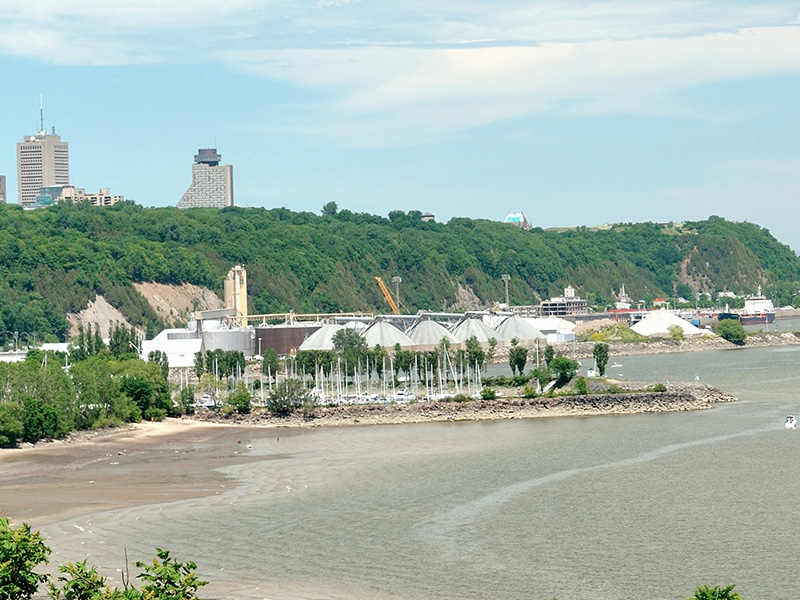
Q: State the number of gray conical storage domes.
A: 5